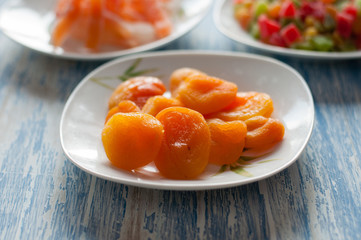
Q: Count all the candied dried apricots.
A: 10